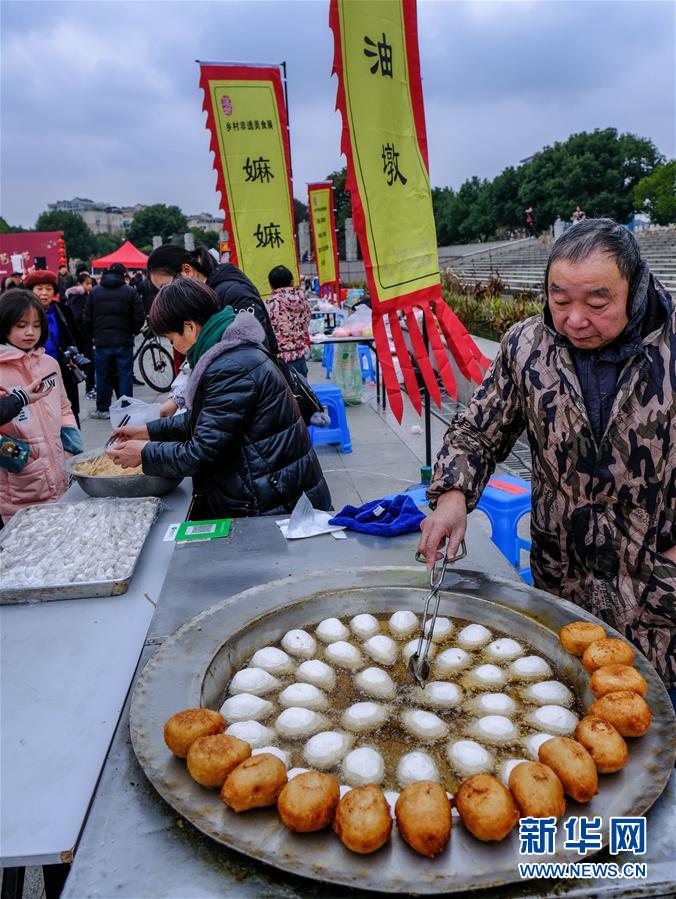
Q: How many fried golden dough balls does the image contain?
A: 14